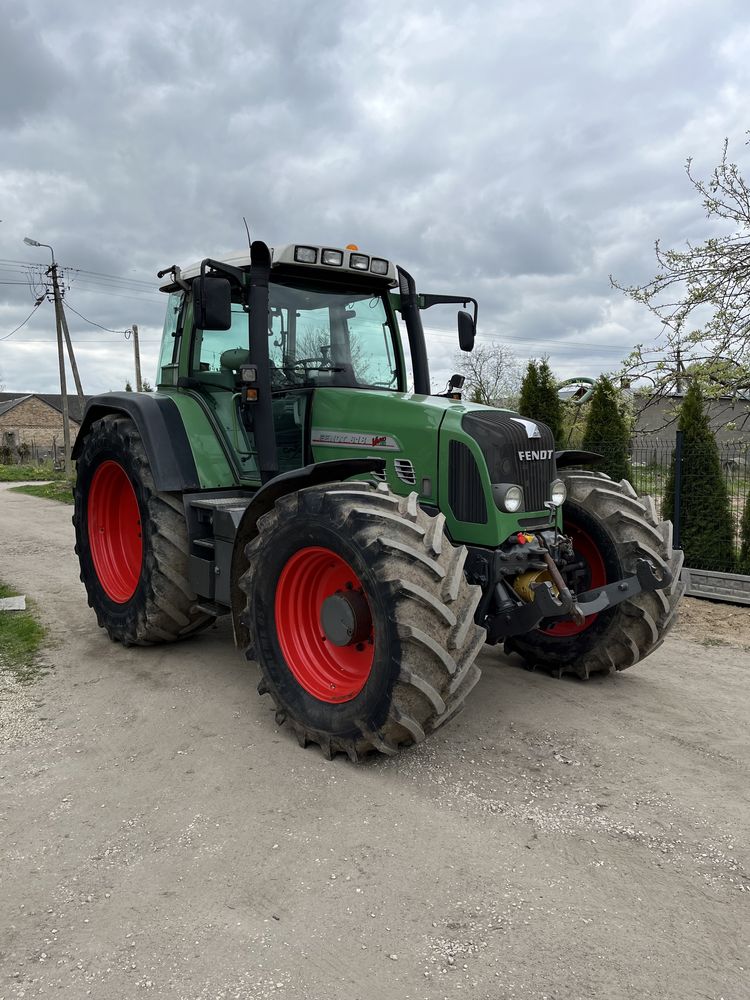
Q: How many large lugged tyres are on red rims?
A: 3